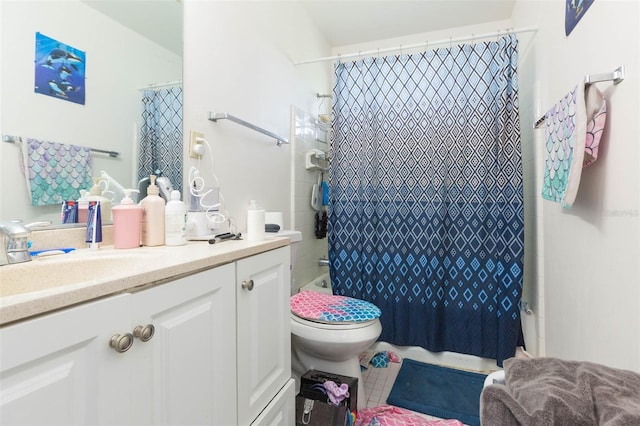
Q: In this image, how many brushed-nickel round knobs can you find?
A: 3